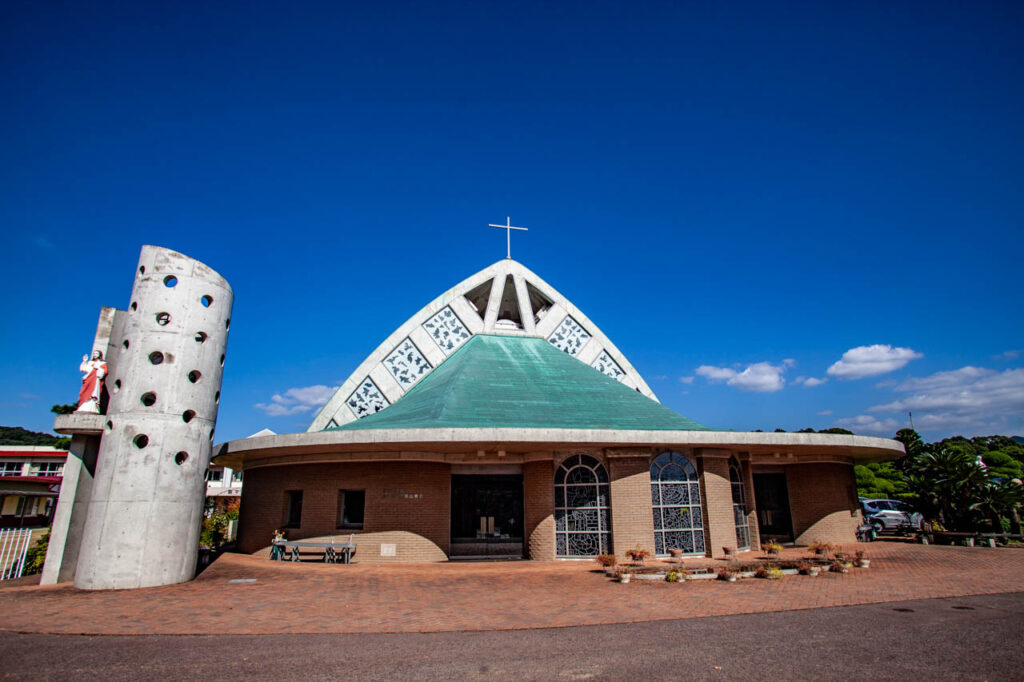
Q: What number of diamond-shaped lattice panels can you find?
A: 5